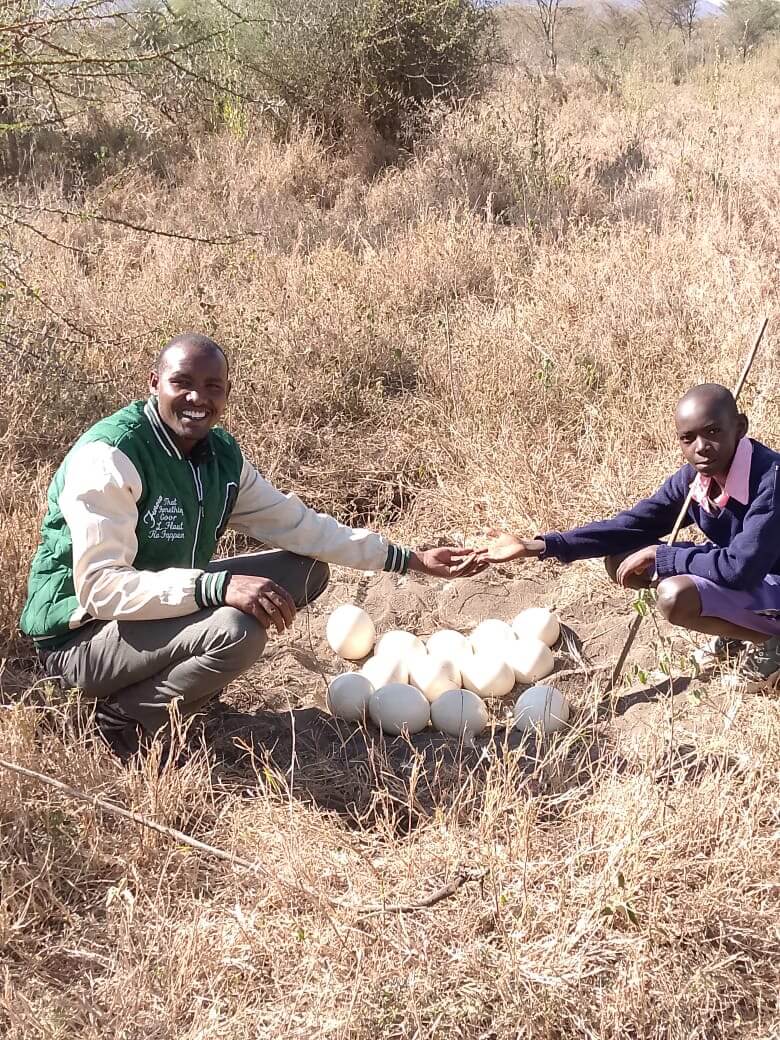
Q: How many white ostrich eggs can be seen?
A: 13